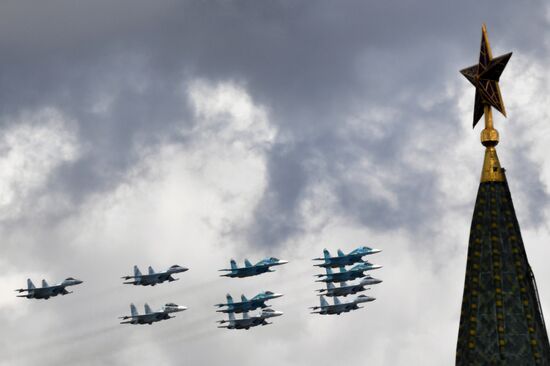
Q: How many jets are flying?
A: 10